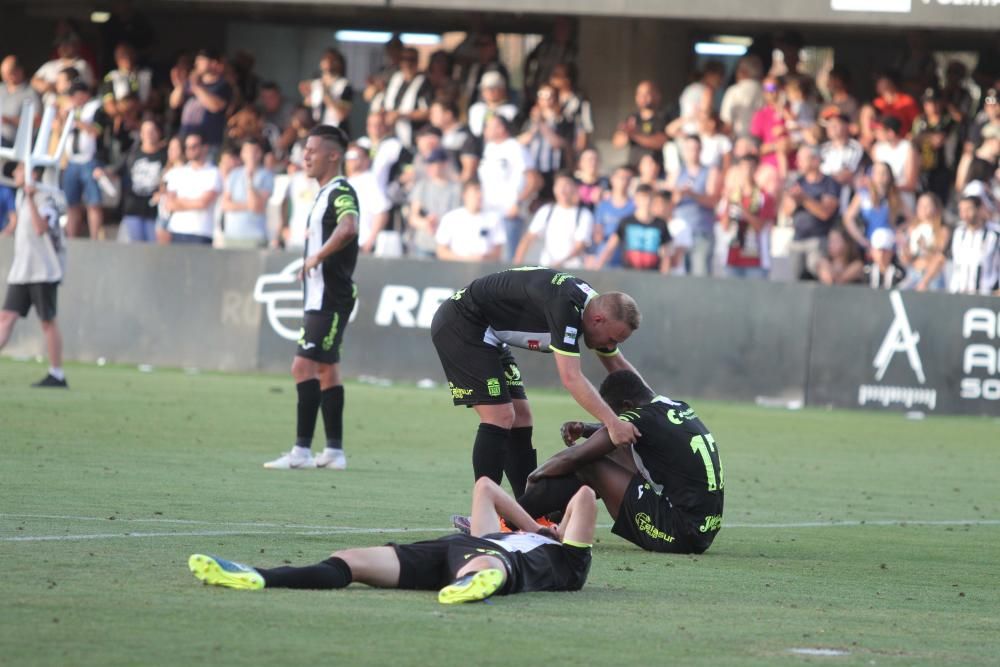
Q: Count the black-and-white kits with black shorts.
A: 4